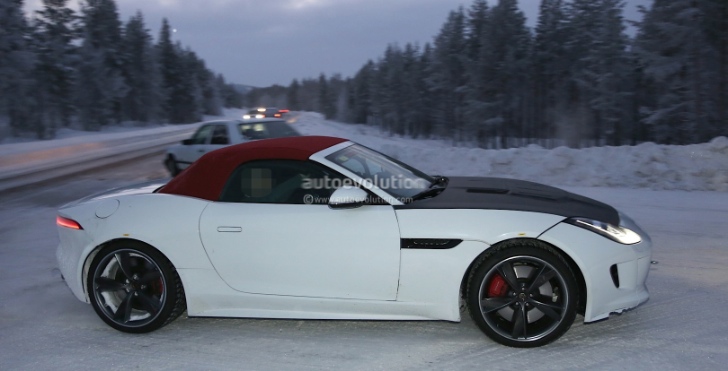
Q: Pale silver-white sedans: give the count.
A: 1